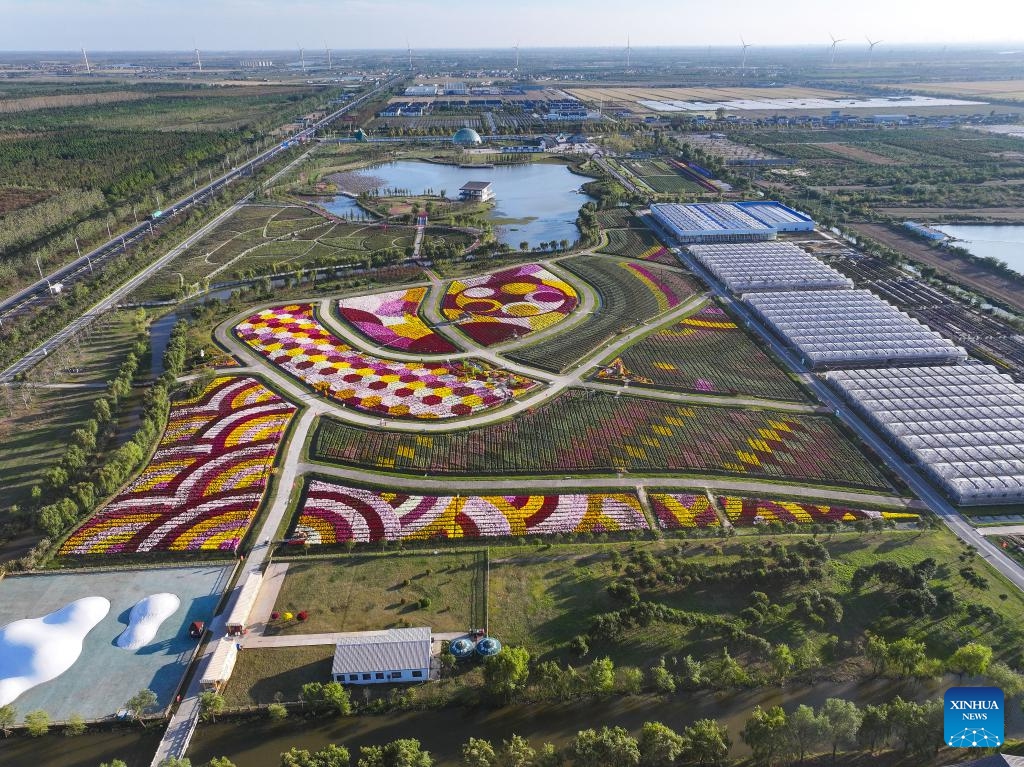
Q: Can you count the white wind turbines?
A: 10